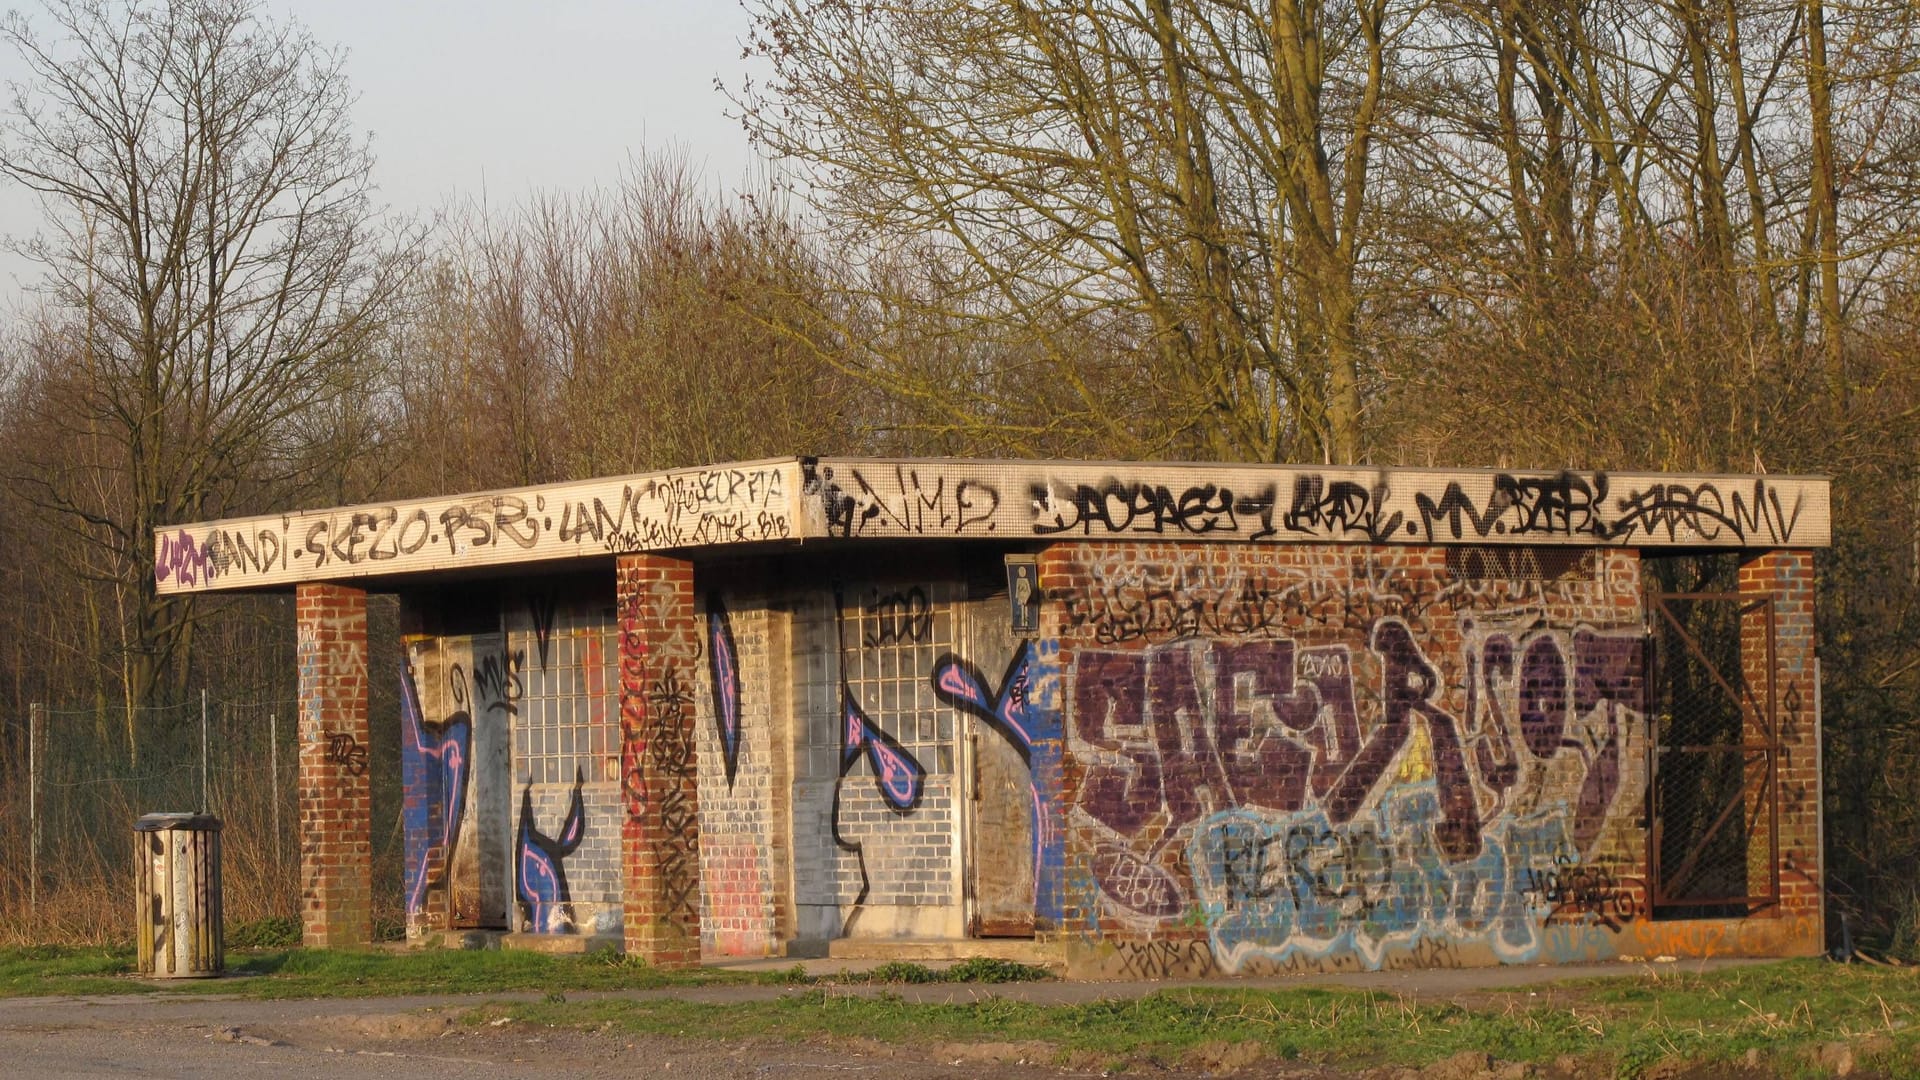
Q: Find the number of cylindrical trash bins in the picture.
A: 1